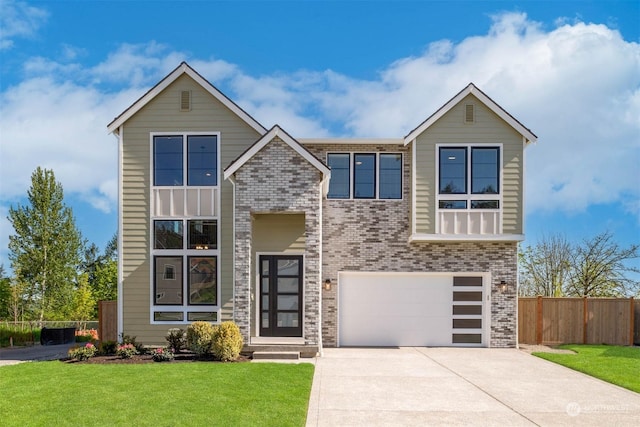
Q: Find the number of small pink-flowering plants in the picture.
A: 3